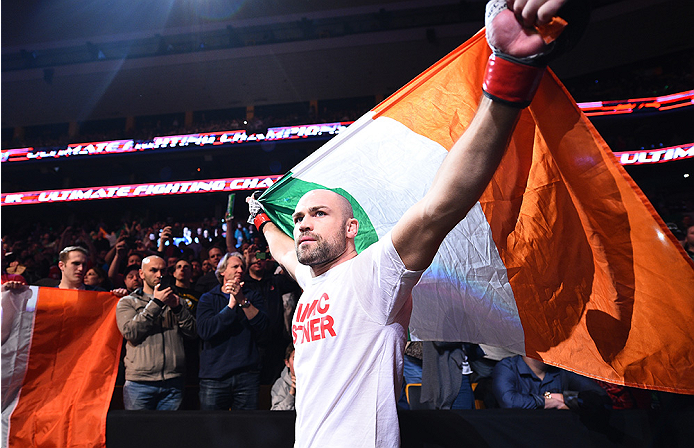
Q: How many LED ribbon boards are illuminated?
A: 2